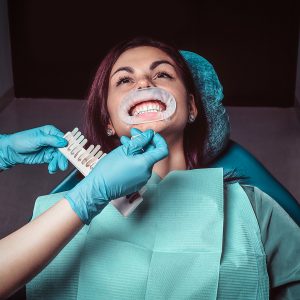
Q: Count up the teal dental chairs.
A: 1